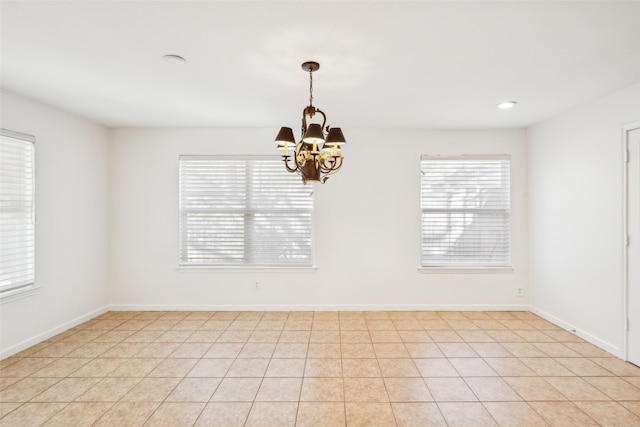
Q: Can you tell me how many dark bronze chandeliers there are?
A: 1